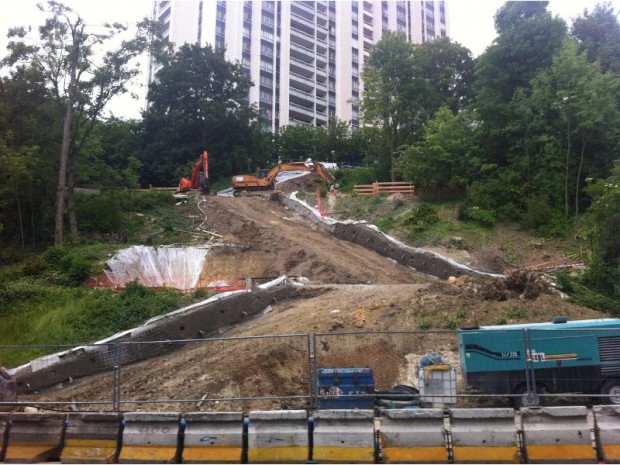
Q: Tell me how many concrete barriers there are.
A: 11